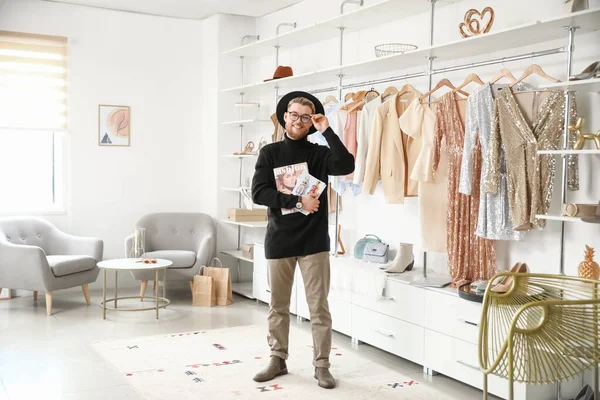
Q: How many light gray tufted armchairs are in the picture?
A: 2